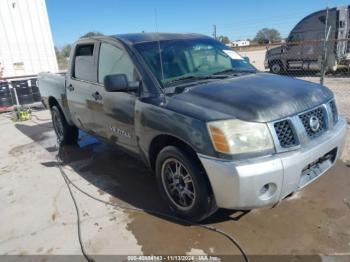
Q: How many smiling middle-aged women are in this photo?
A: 0